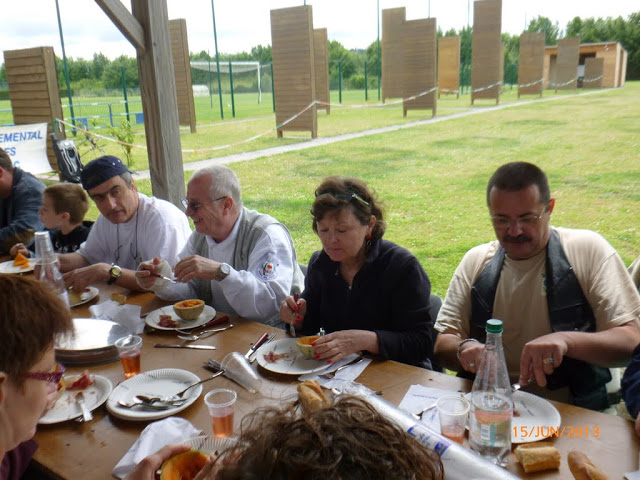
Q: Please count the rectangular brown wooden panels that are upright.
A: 11